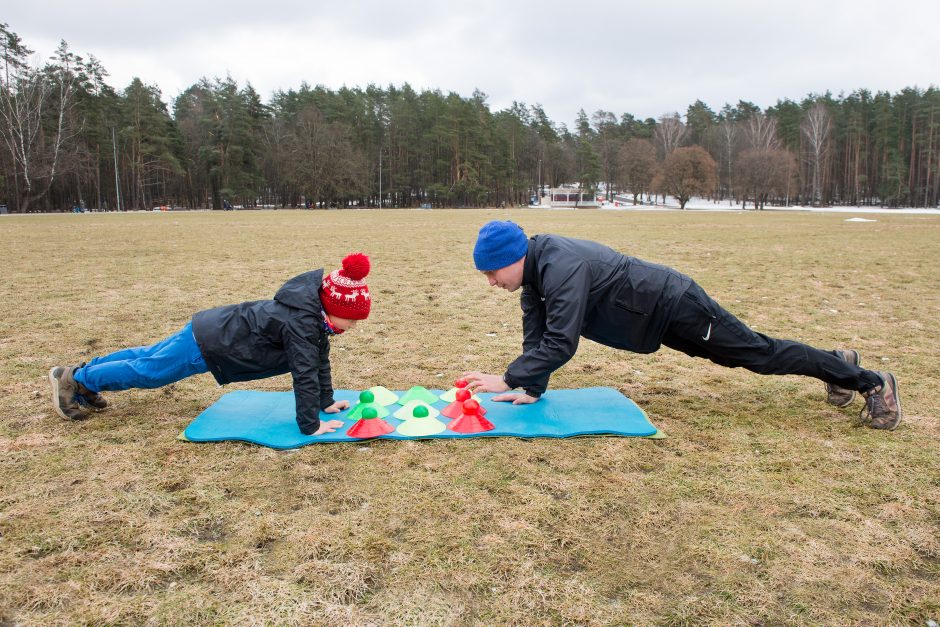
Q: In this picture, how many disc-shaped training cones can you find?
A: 9